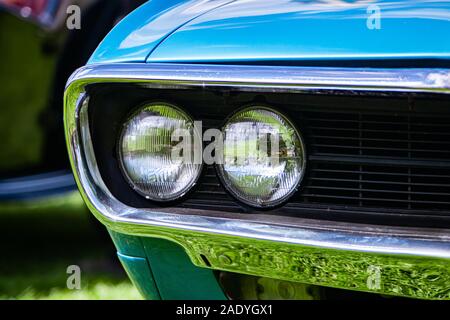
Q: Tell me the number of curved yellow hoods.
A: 0